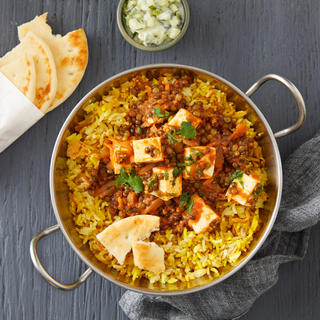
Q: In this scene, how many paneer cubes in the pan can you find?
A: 7